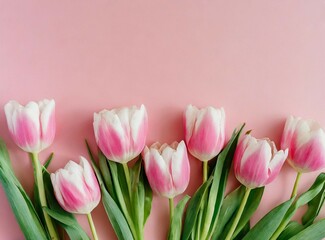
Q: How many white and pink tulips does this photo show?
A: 7